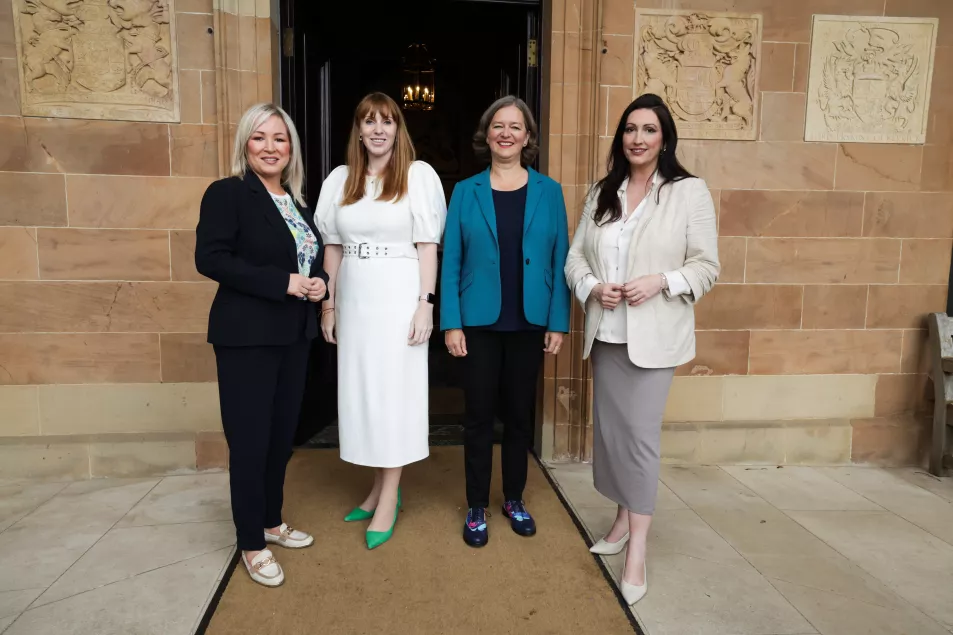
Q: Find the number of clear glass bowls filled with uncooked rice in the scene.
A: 0